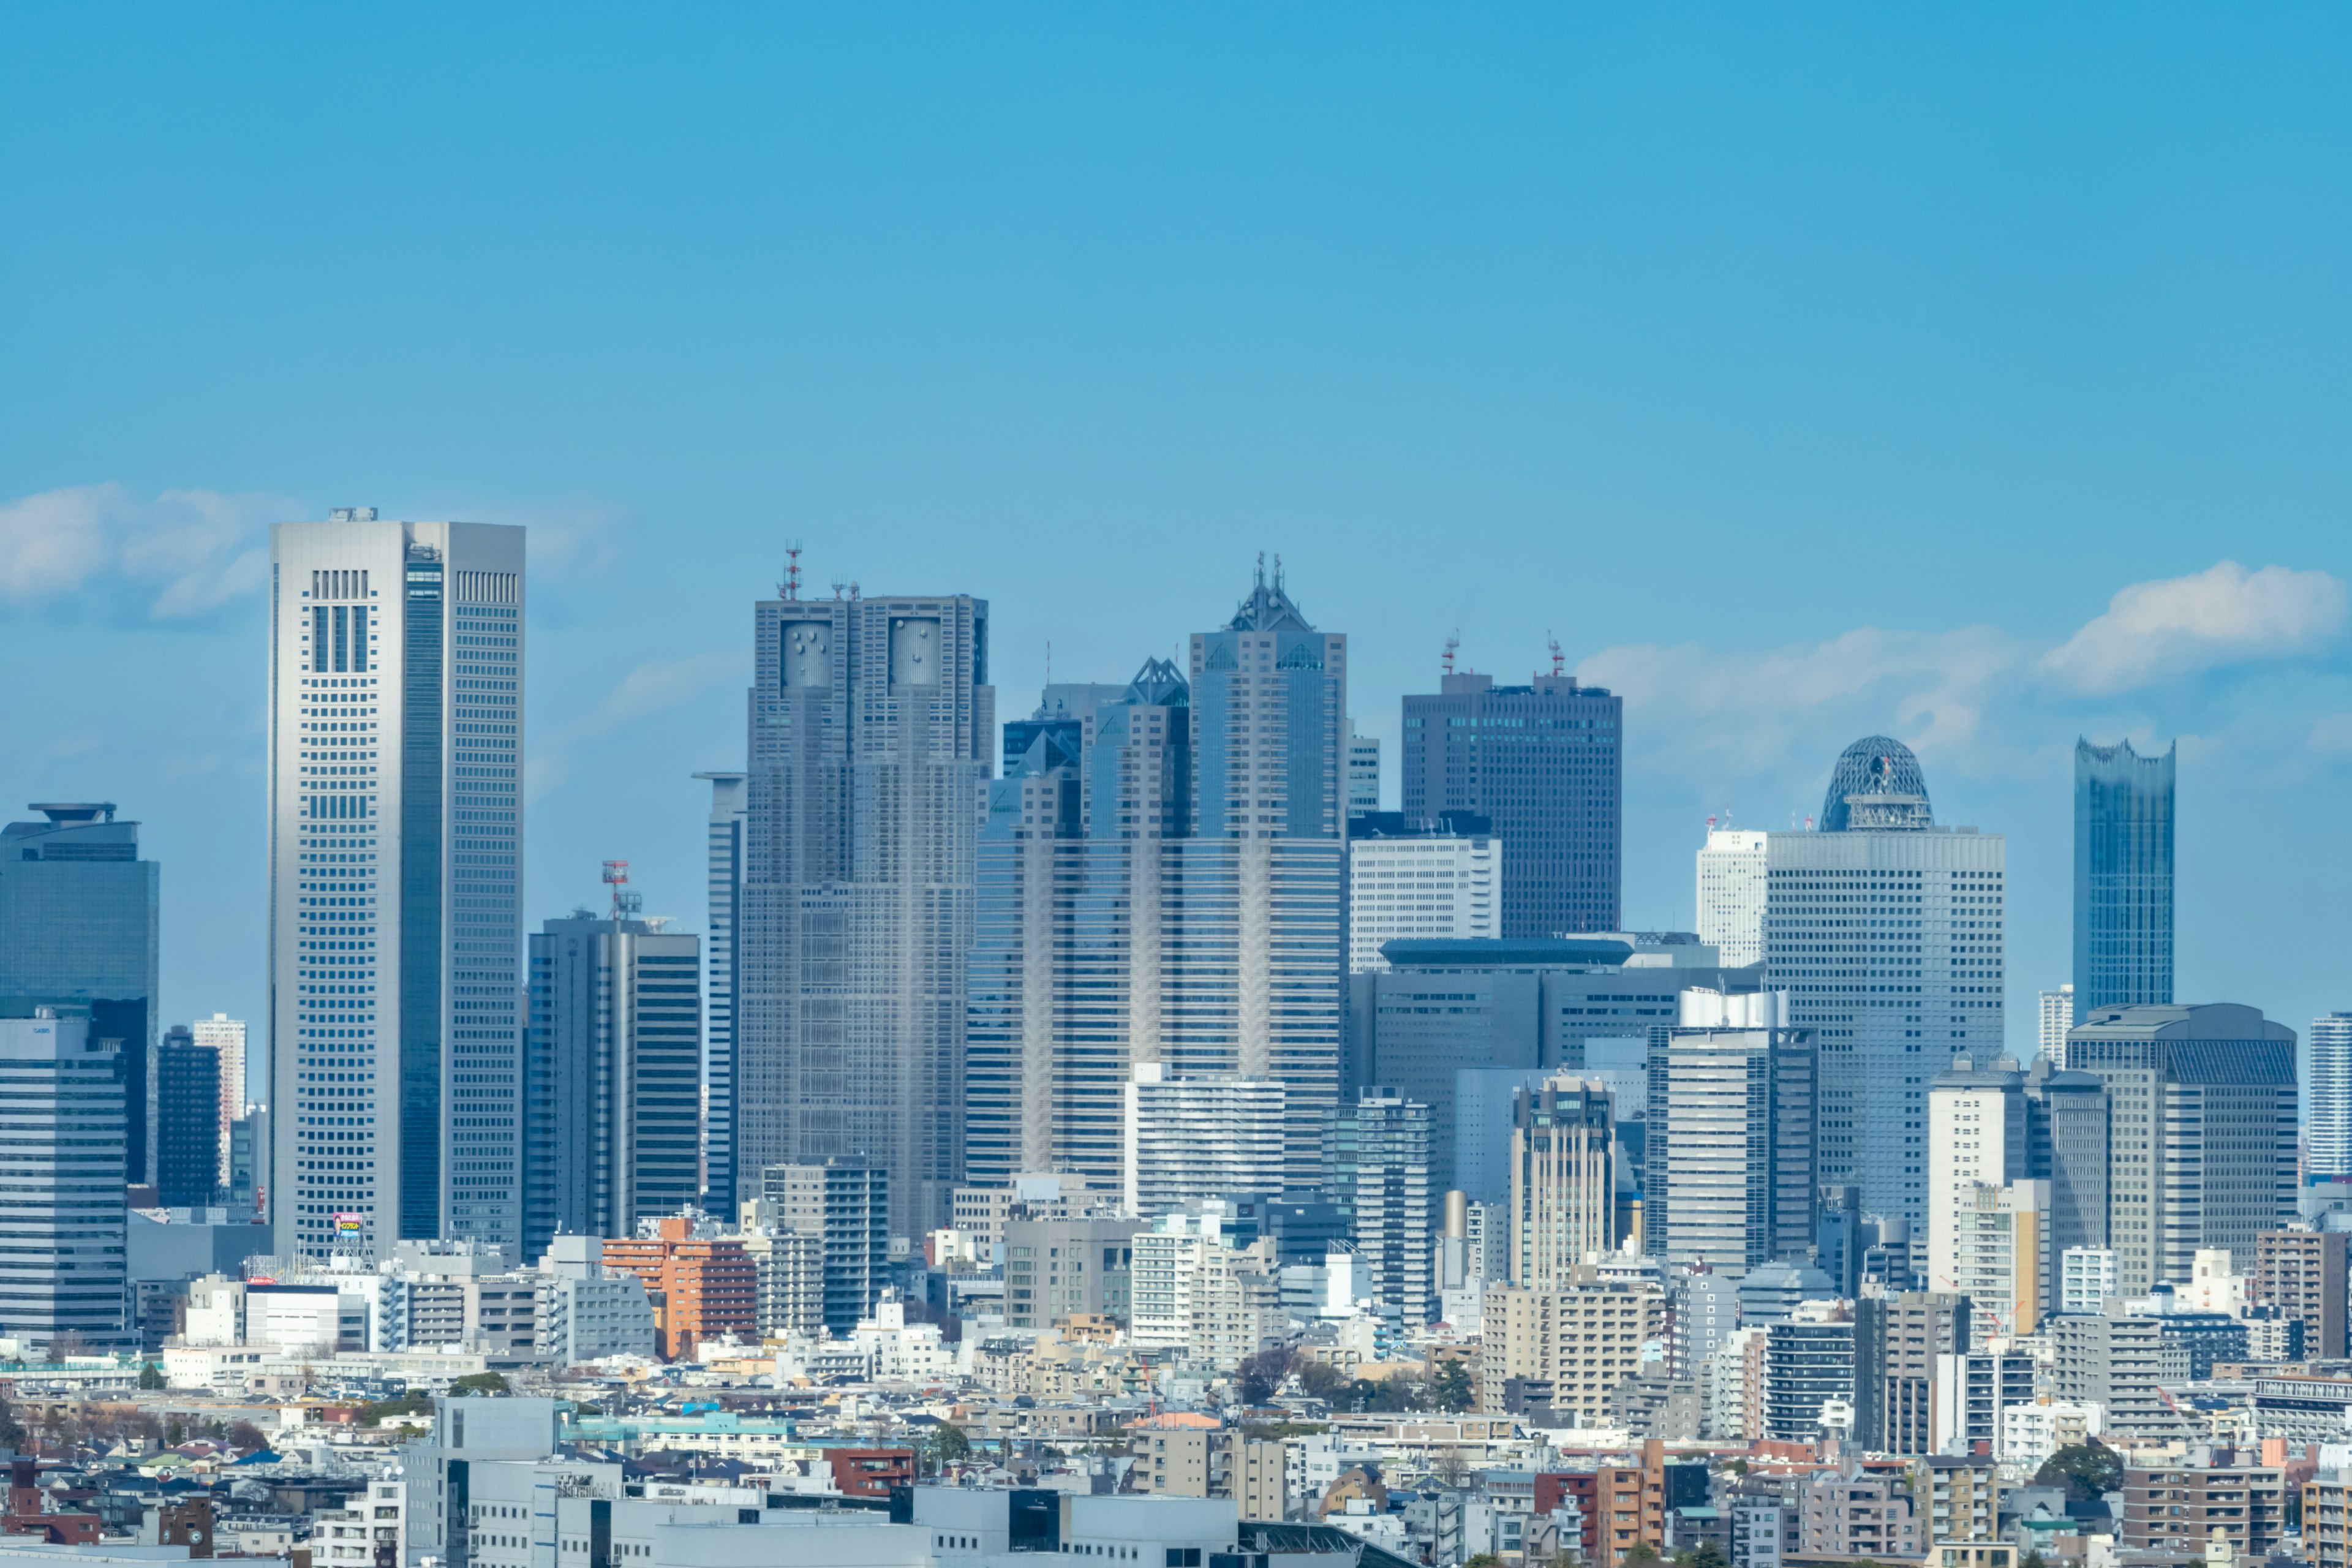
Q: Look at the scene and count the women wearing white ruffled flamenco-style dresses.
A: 0